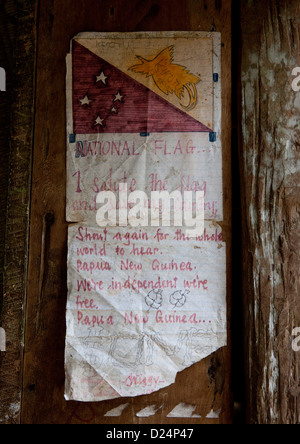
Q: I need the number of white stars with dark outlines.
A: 5